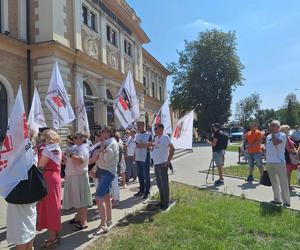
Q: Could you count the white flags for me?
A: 7